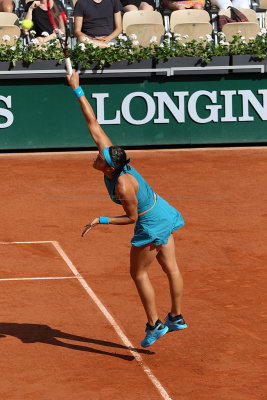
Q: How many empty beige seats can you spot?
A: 4